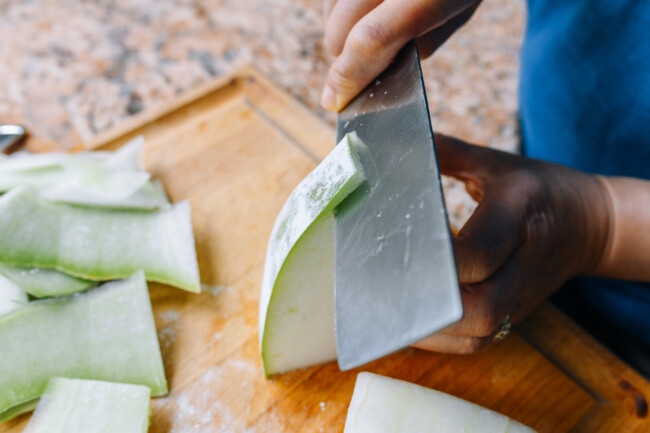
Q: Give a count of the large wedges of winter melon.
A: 2